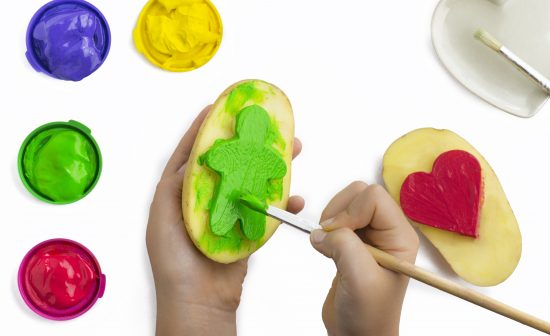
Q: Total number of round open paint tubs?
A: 4